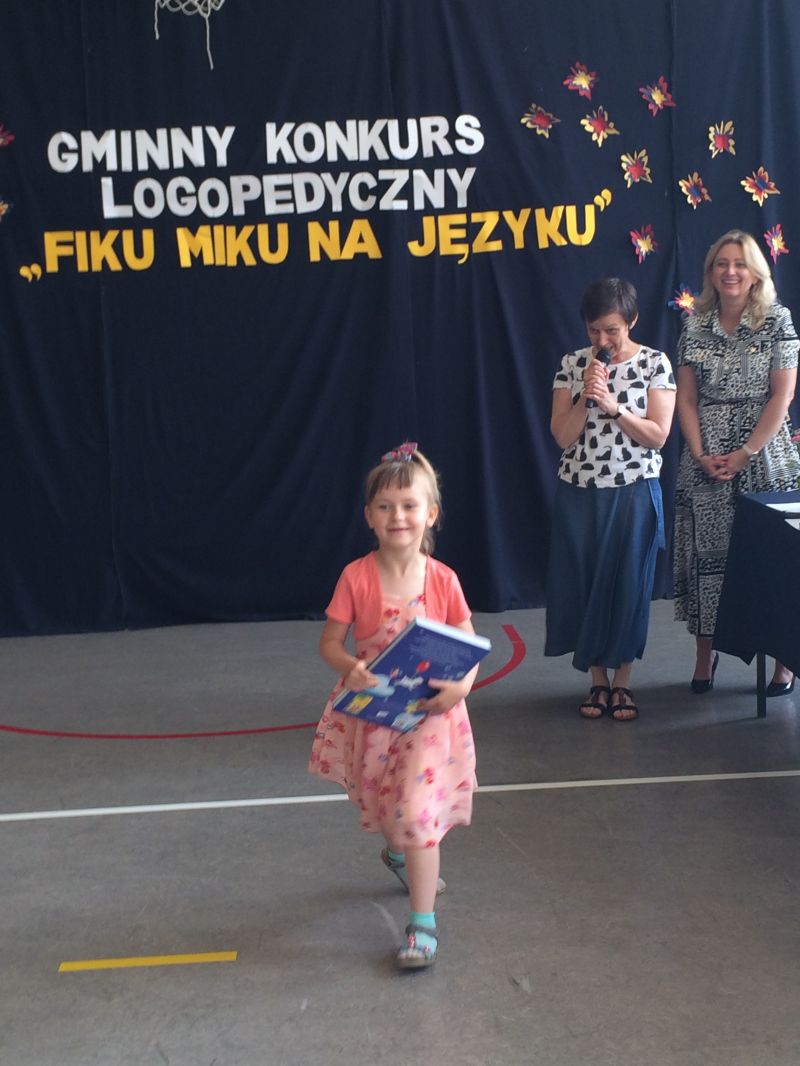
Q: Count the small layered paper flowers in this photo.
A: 13